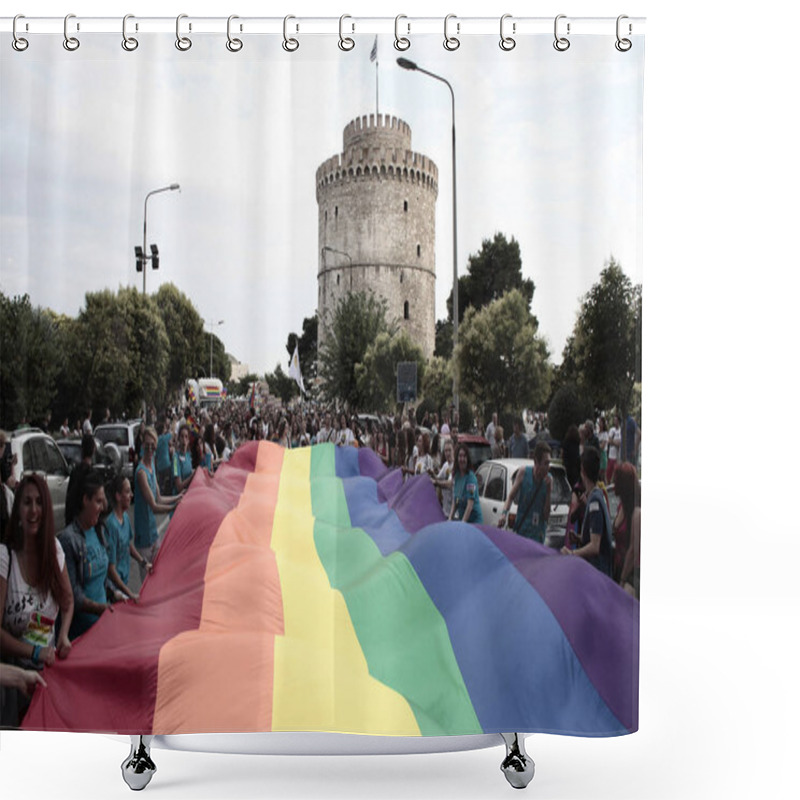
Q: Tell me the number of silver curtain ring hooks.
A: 12